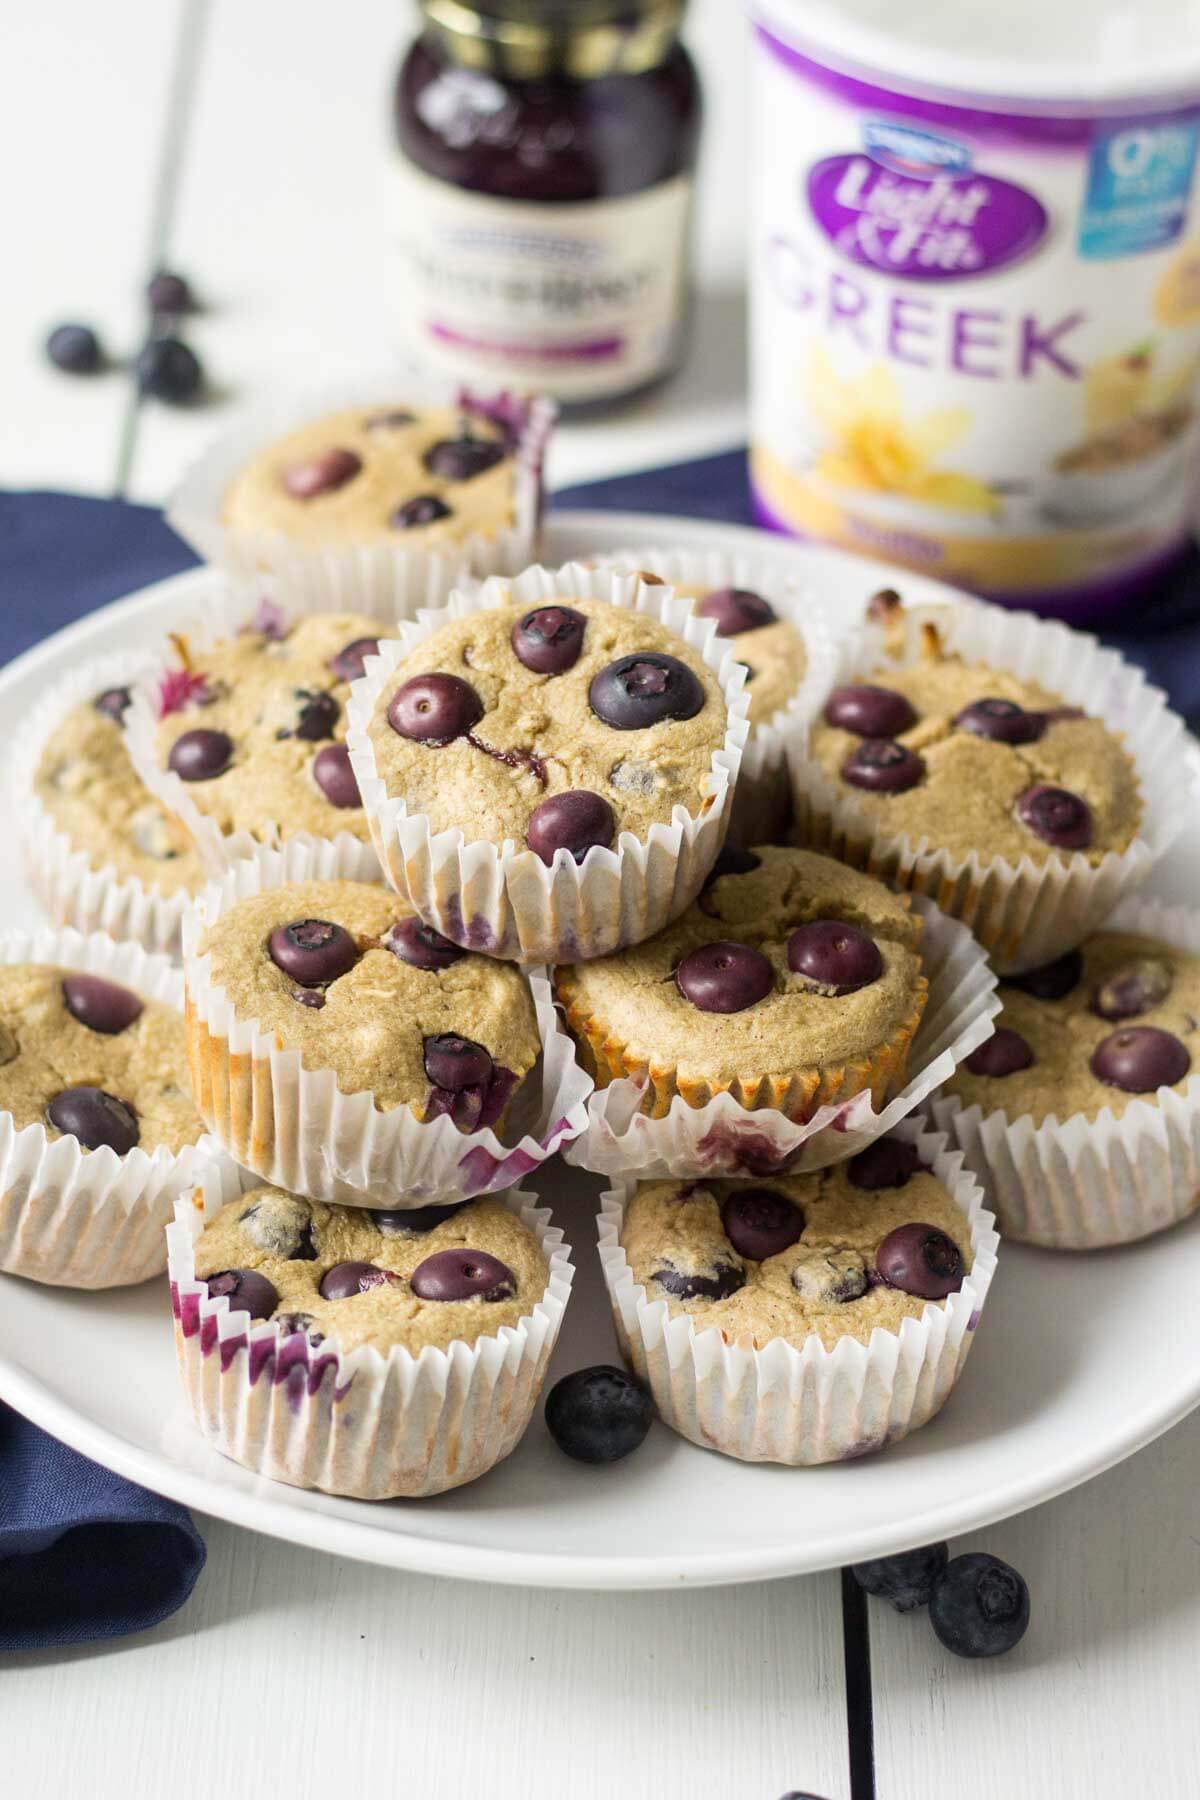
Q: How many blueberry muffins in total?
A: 12